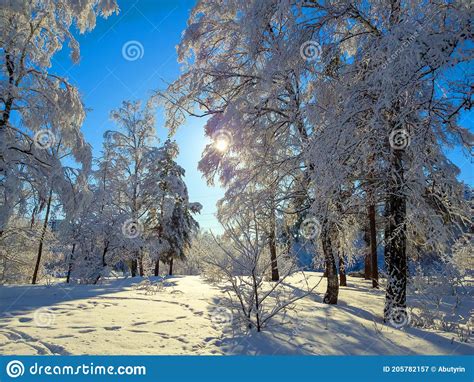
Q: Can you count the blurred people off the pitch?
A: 0